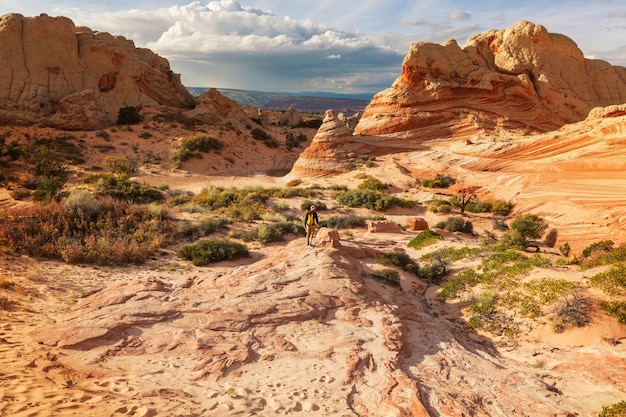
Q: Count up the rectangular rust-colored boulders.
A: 2